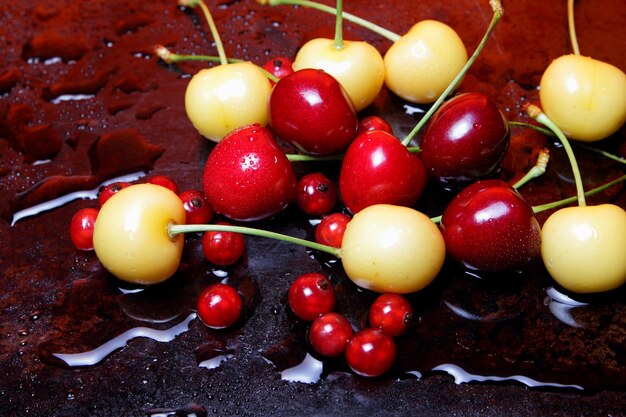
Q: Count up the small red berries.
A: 14